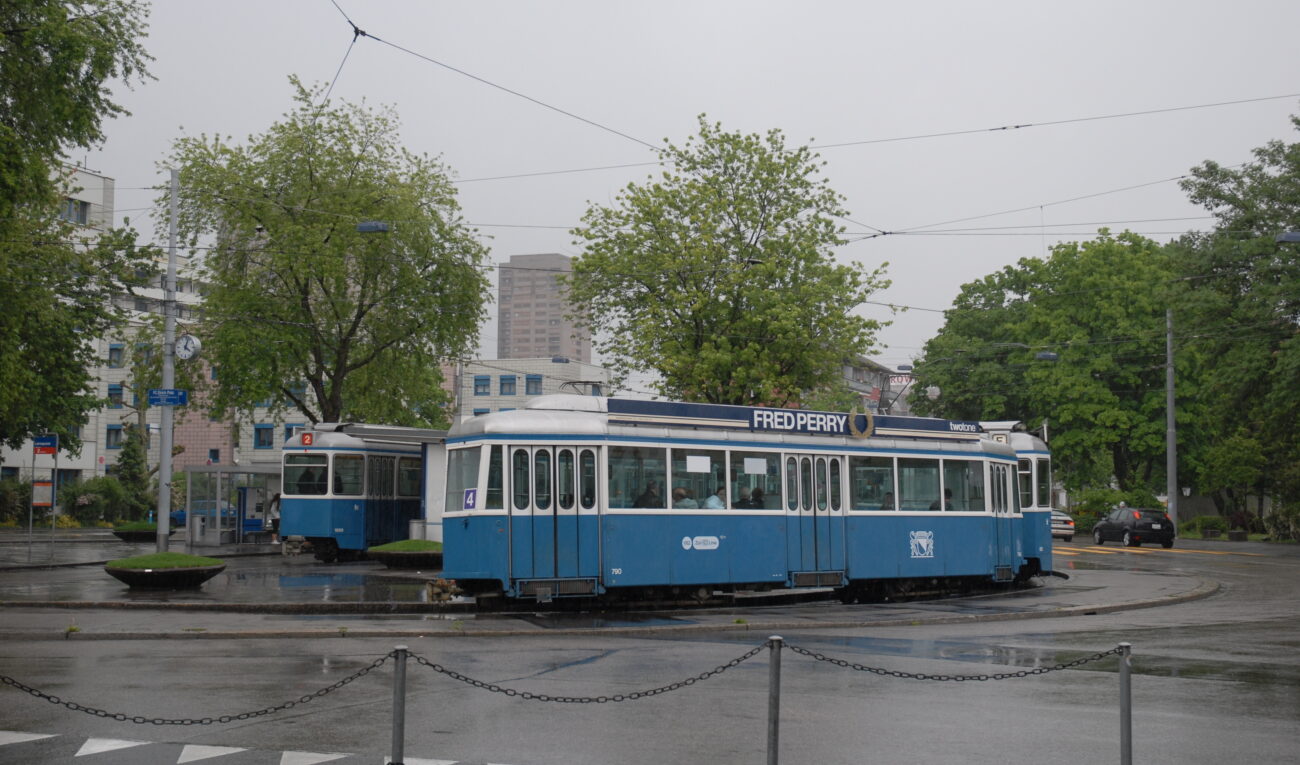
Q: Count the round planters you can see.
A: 3